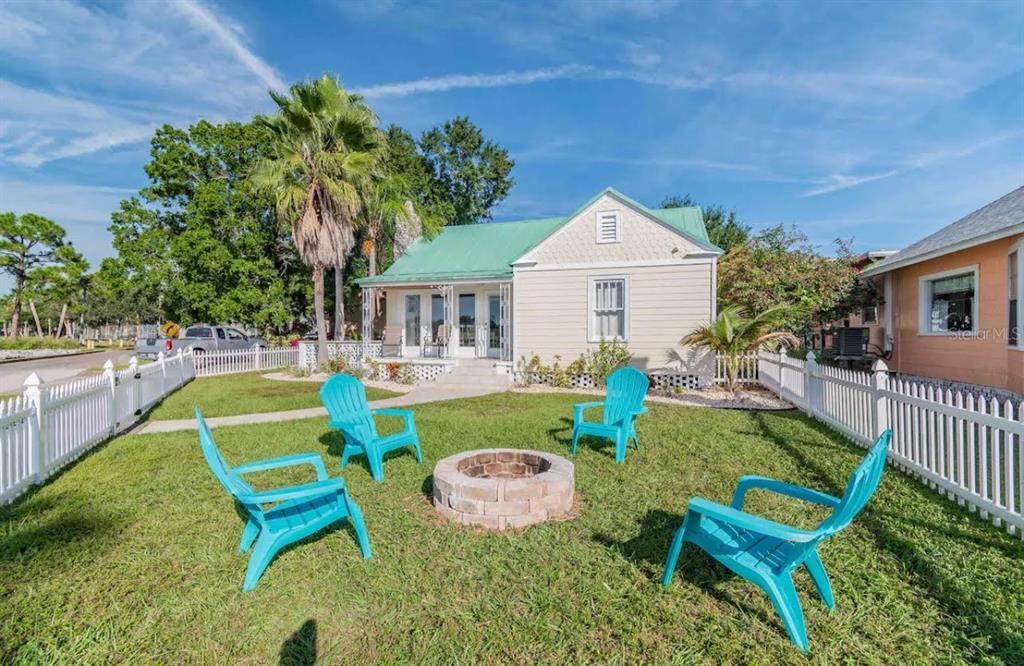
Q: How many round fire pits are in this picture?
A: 1